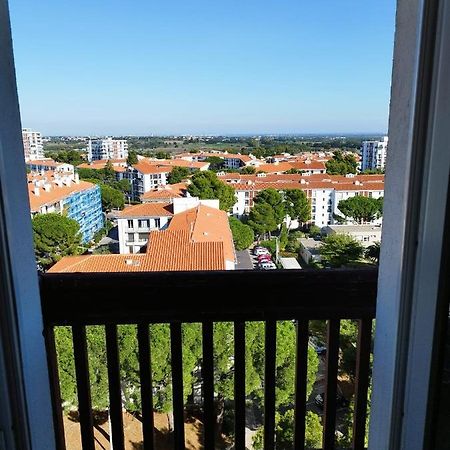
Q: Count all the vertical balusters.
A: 11